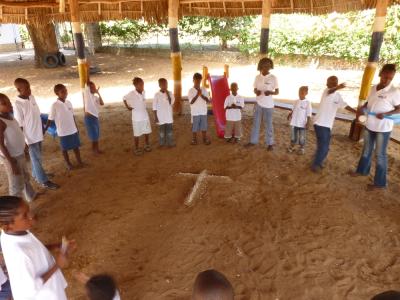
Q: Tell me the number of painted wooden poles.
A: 4